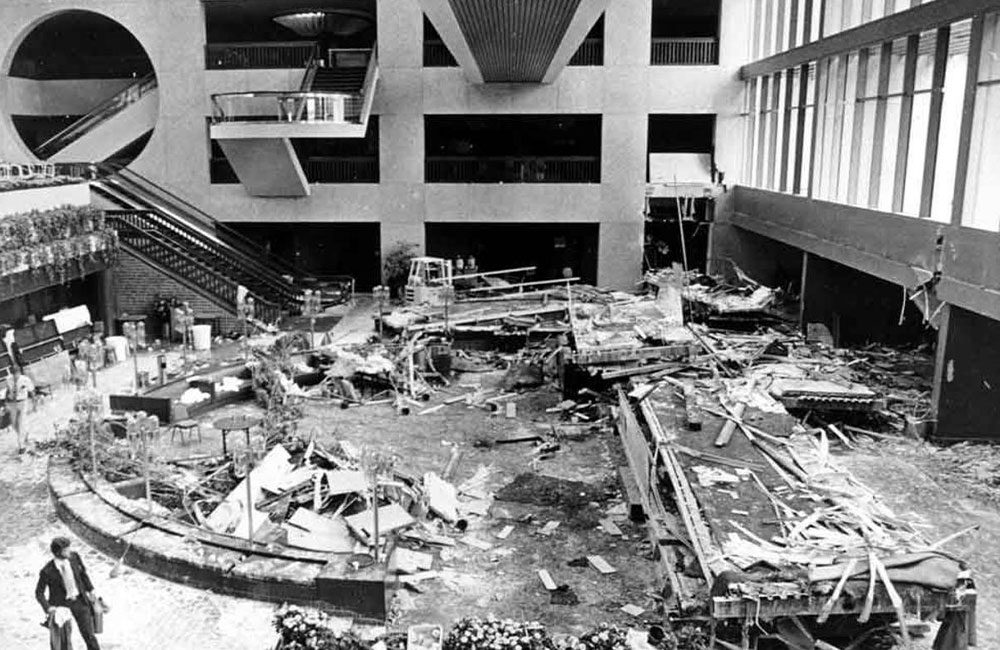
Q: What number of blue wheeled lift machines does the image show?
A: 0